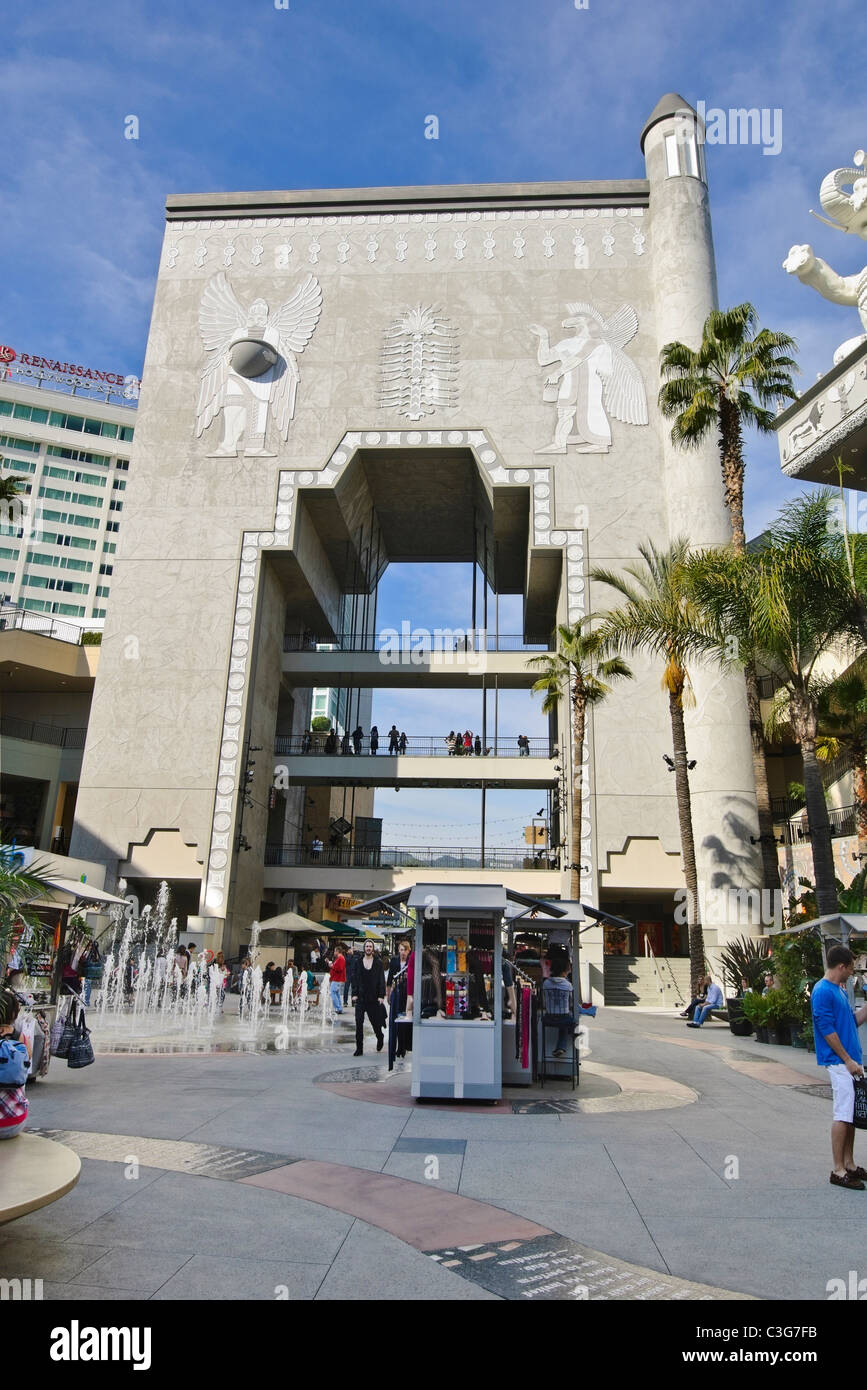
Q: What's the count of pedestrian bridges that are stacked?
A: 3